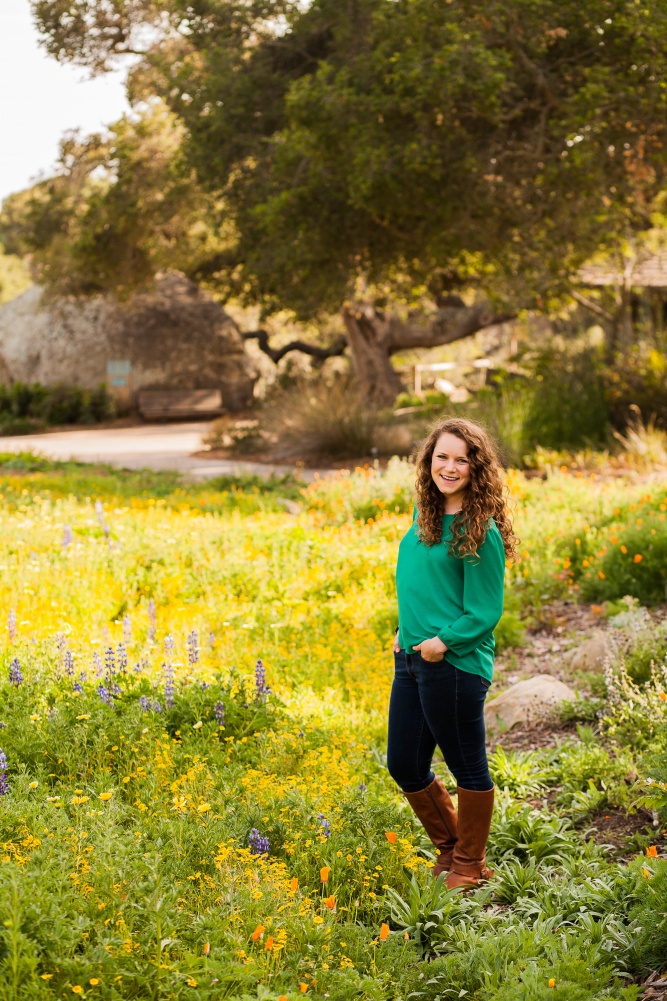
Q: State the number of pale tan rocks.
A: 2